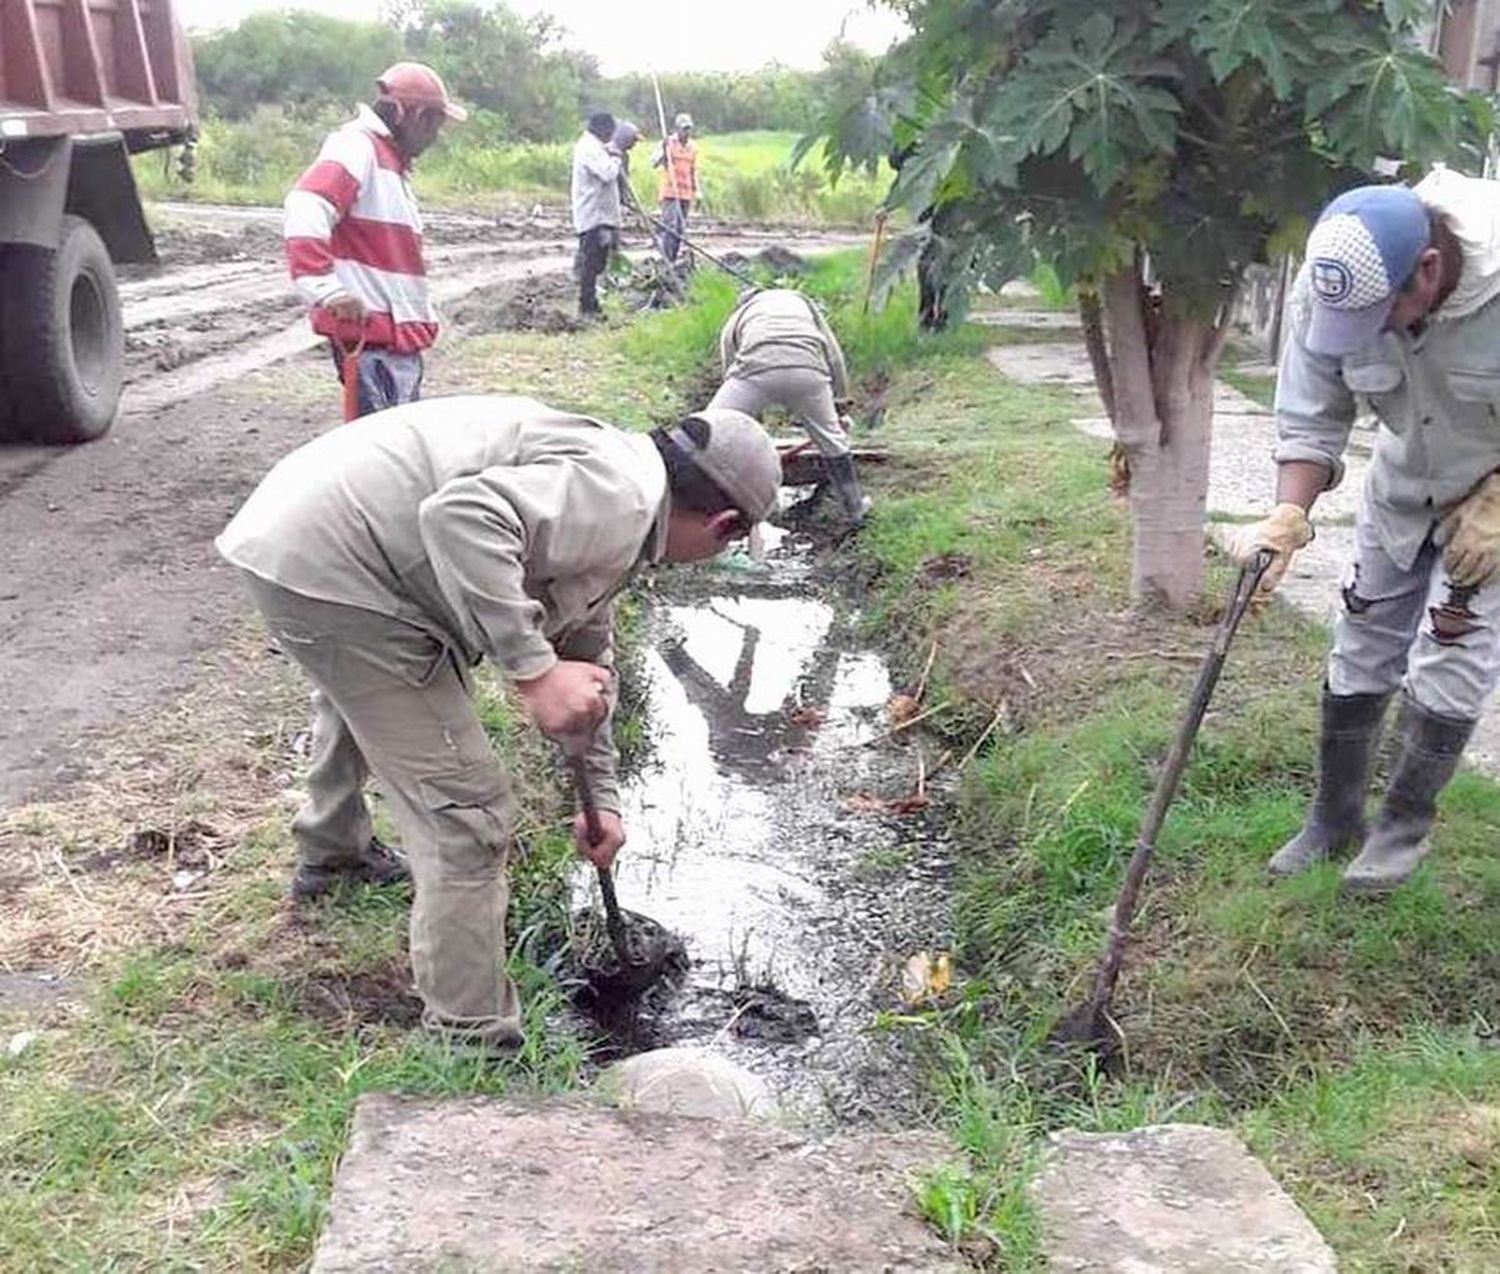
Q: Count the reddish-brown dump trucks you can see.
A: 1